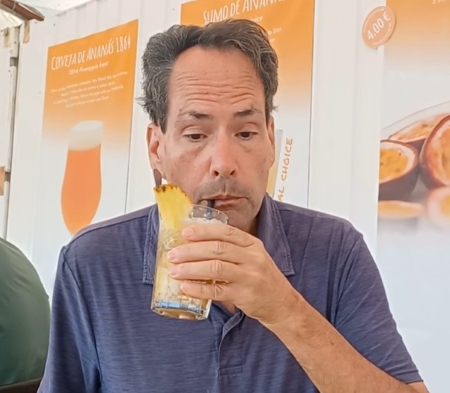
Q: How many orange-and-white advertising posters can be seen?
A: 3